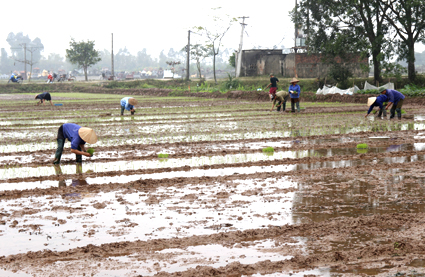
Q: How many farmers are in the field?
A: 8